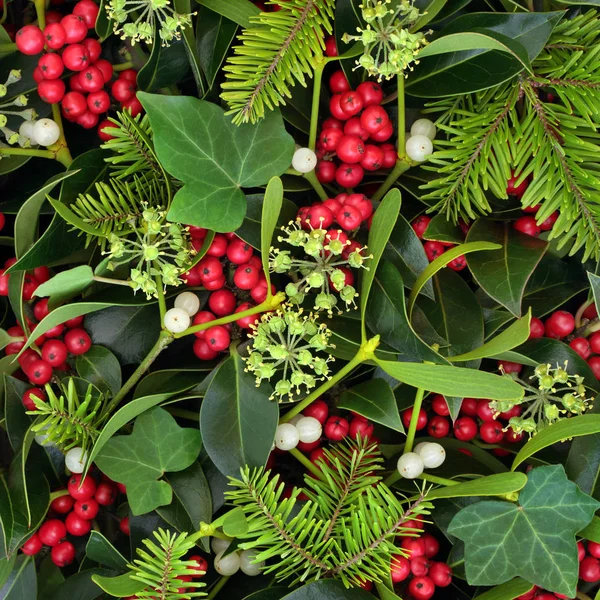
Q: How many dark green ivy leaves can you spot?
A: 3